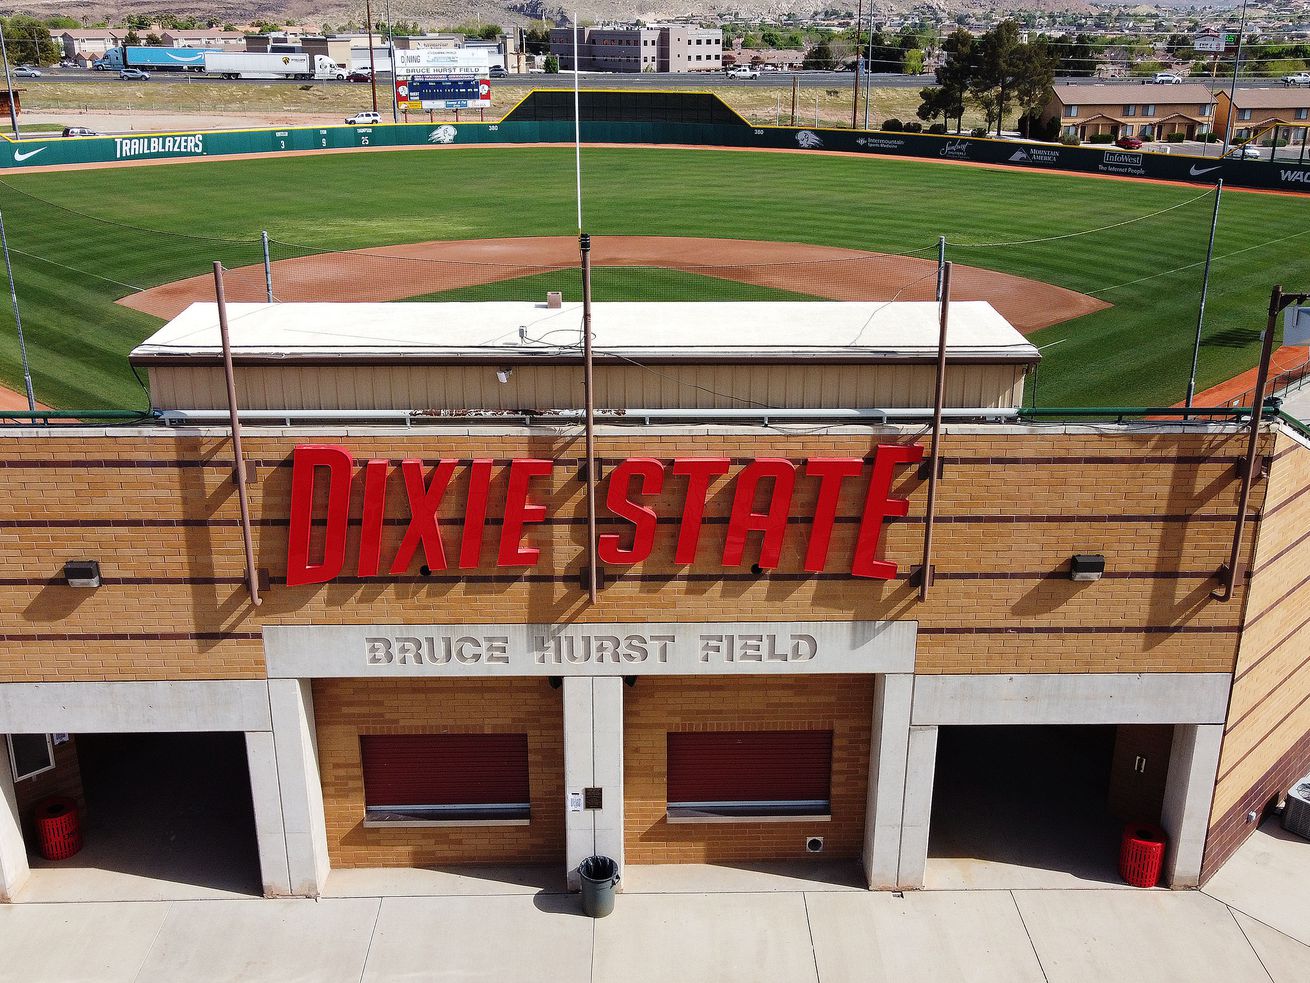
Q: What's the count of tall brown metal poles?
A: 4